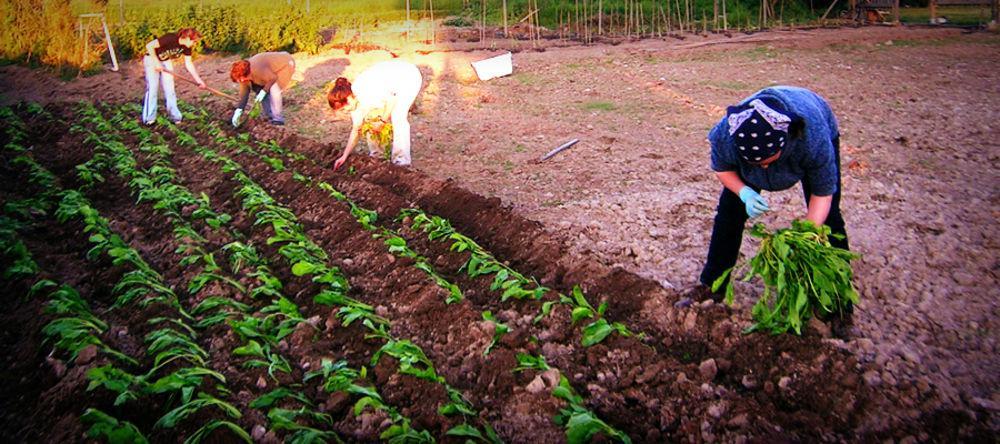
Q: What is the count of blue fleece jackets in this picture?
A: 1